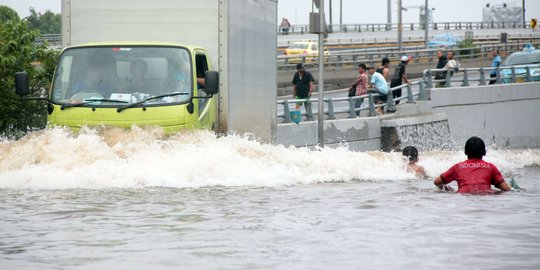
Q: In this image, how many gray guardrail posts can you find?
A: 15